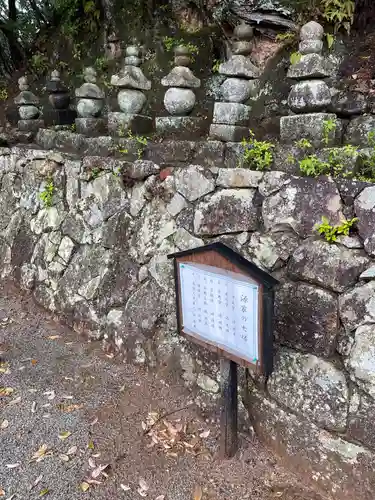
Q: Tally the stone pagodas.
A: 7